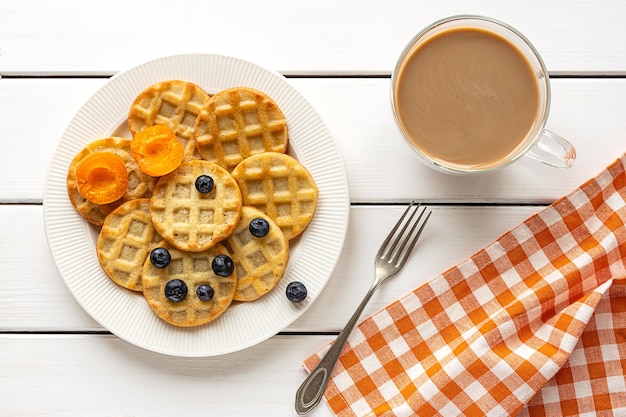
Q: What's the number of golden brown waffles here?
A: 8